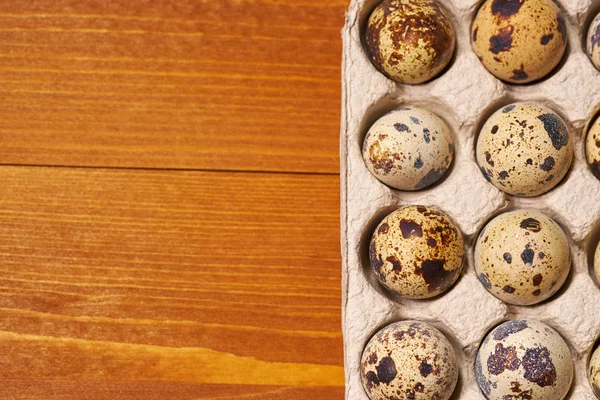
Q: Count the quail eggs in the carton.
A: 12